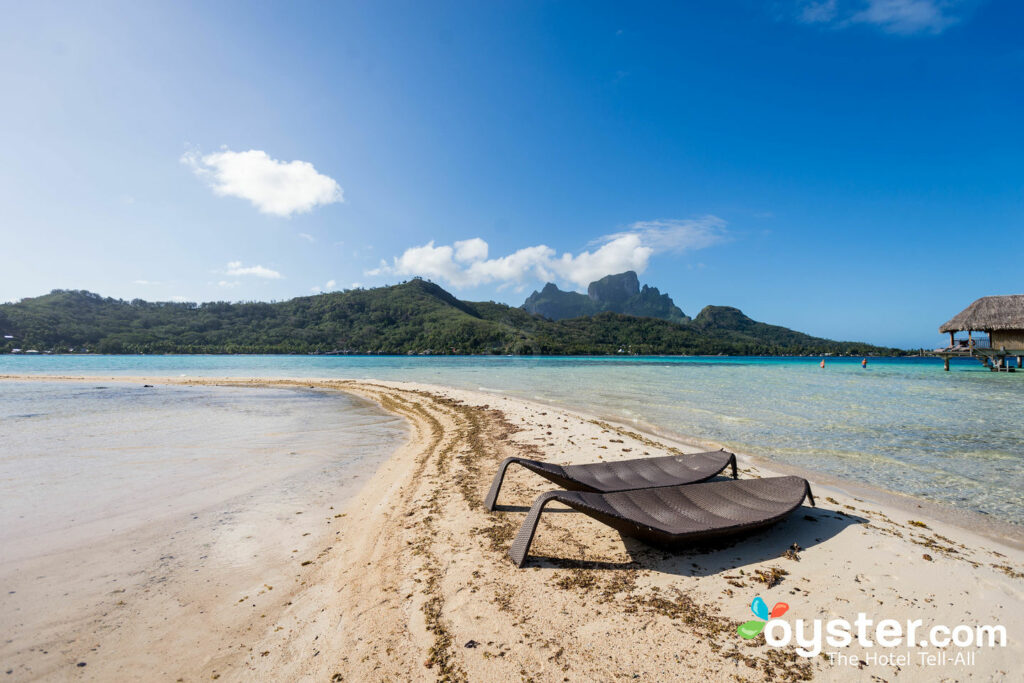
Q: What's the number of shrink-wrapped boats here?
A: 0